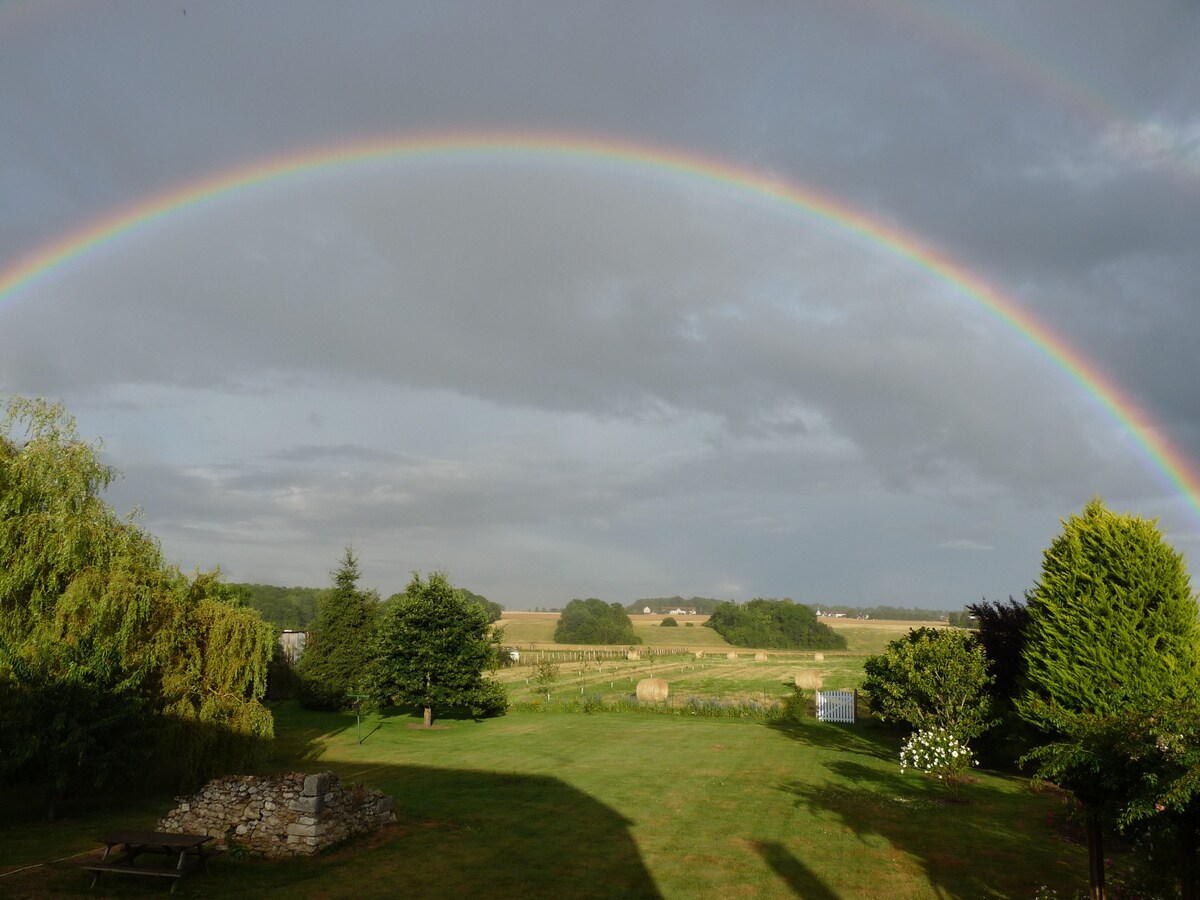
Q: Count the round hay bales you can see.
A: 7